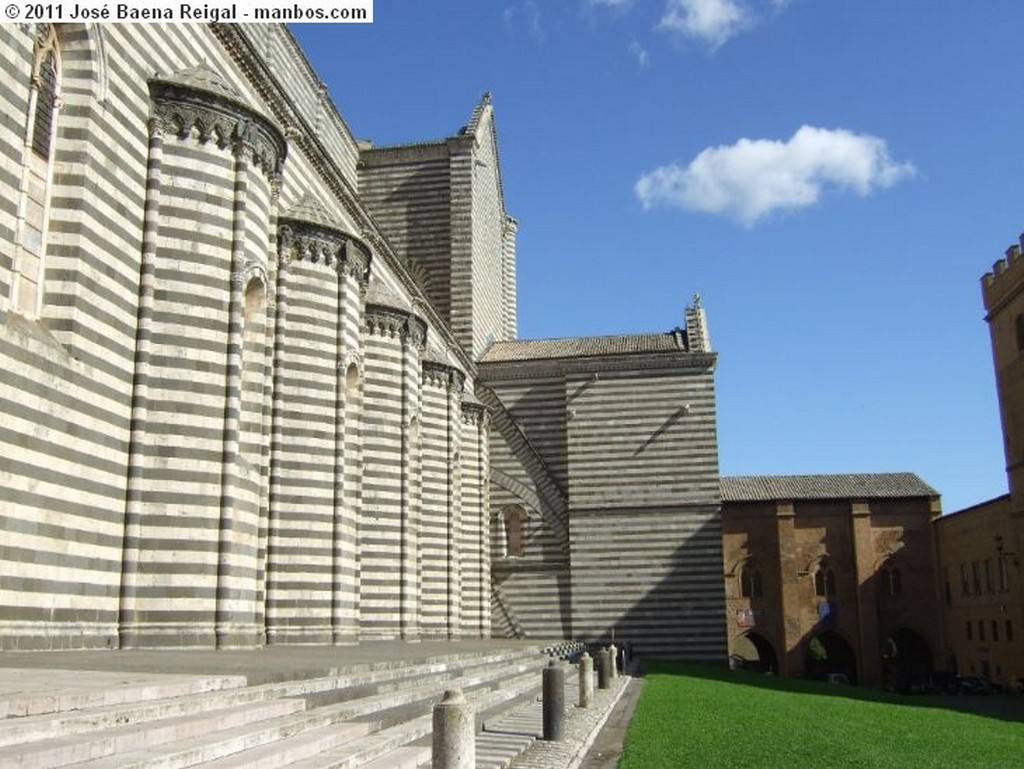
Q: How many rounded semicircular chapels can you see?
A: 5